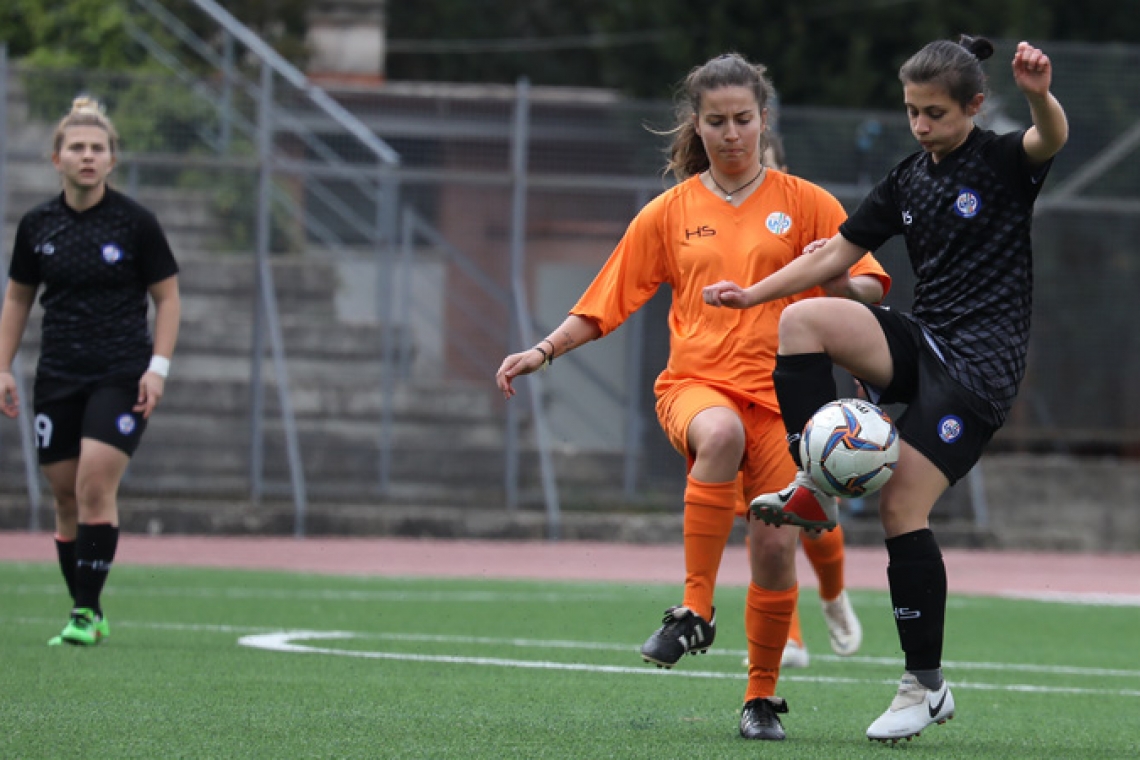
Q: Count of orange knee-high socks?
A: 4